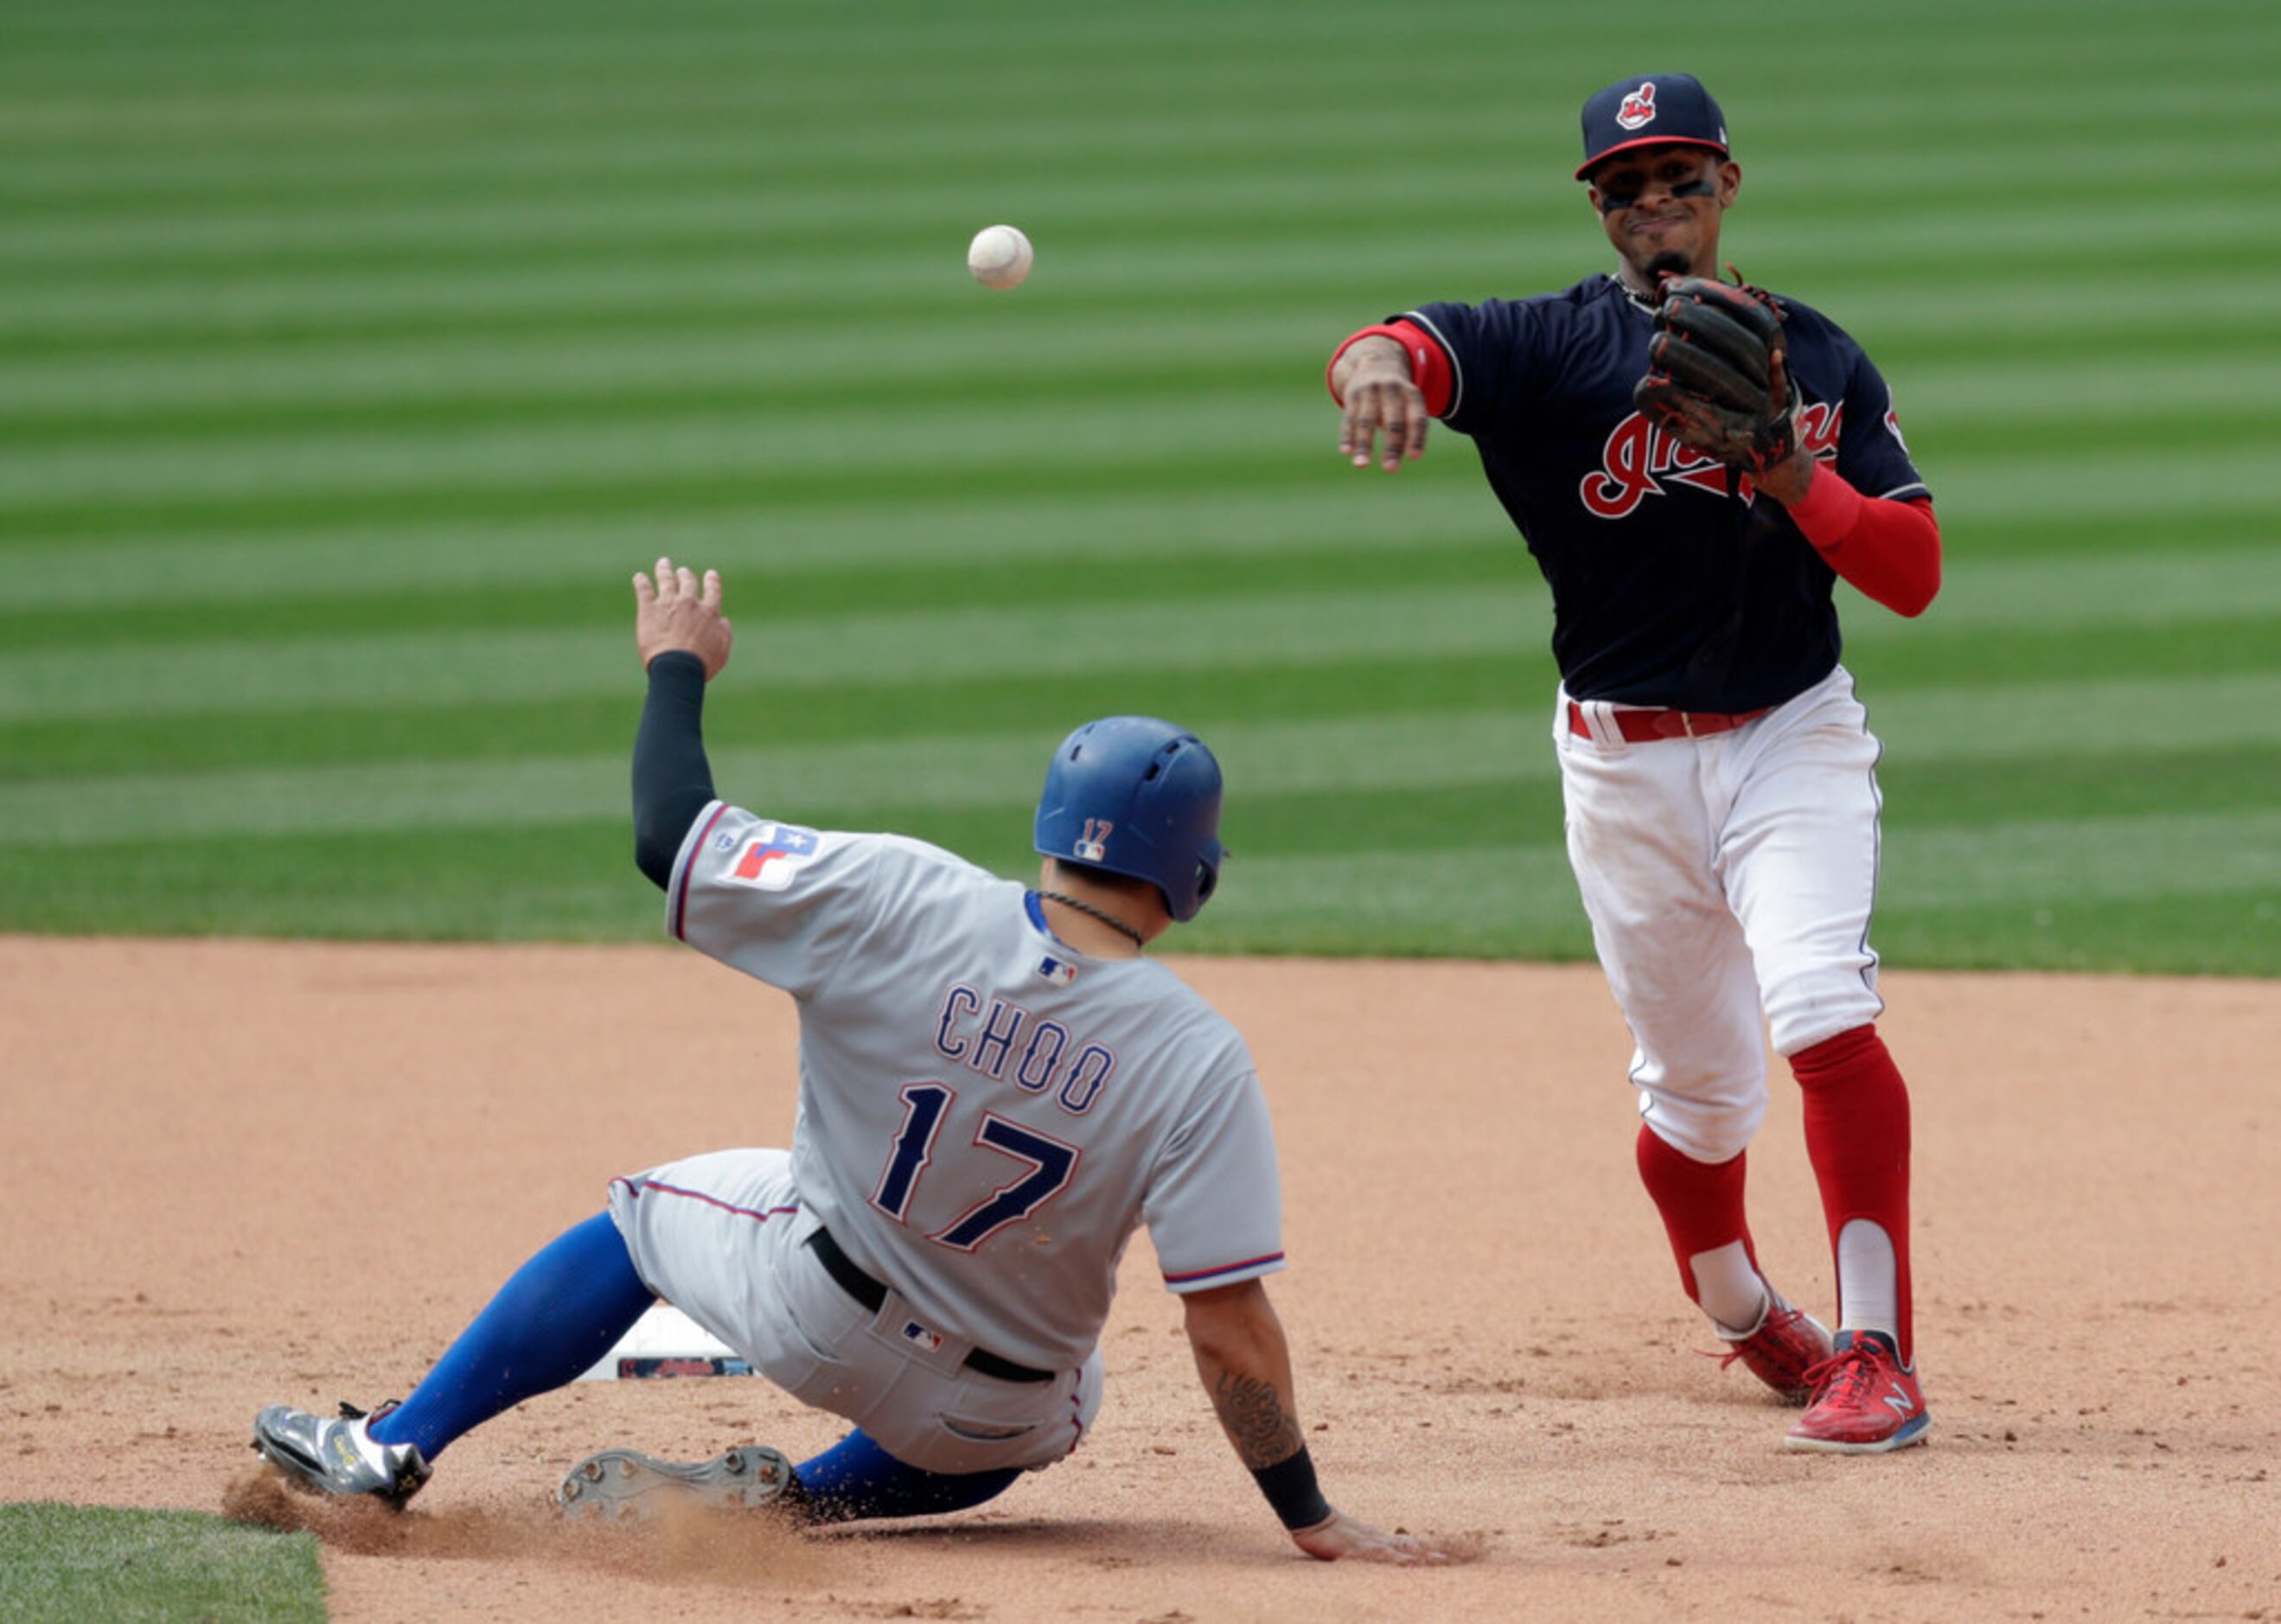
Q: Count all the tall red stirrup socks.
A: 2